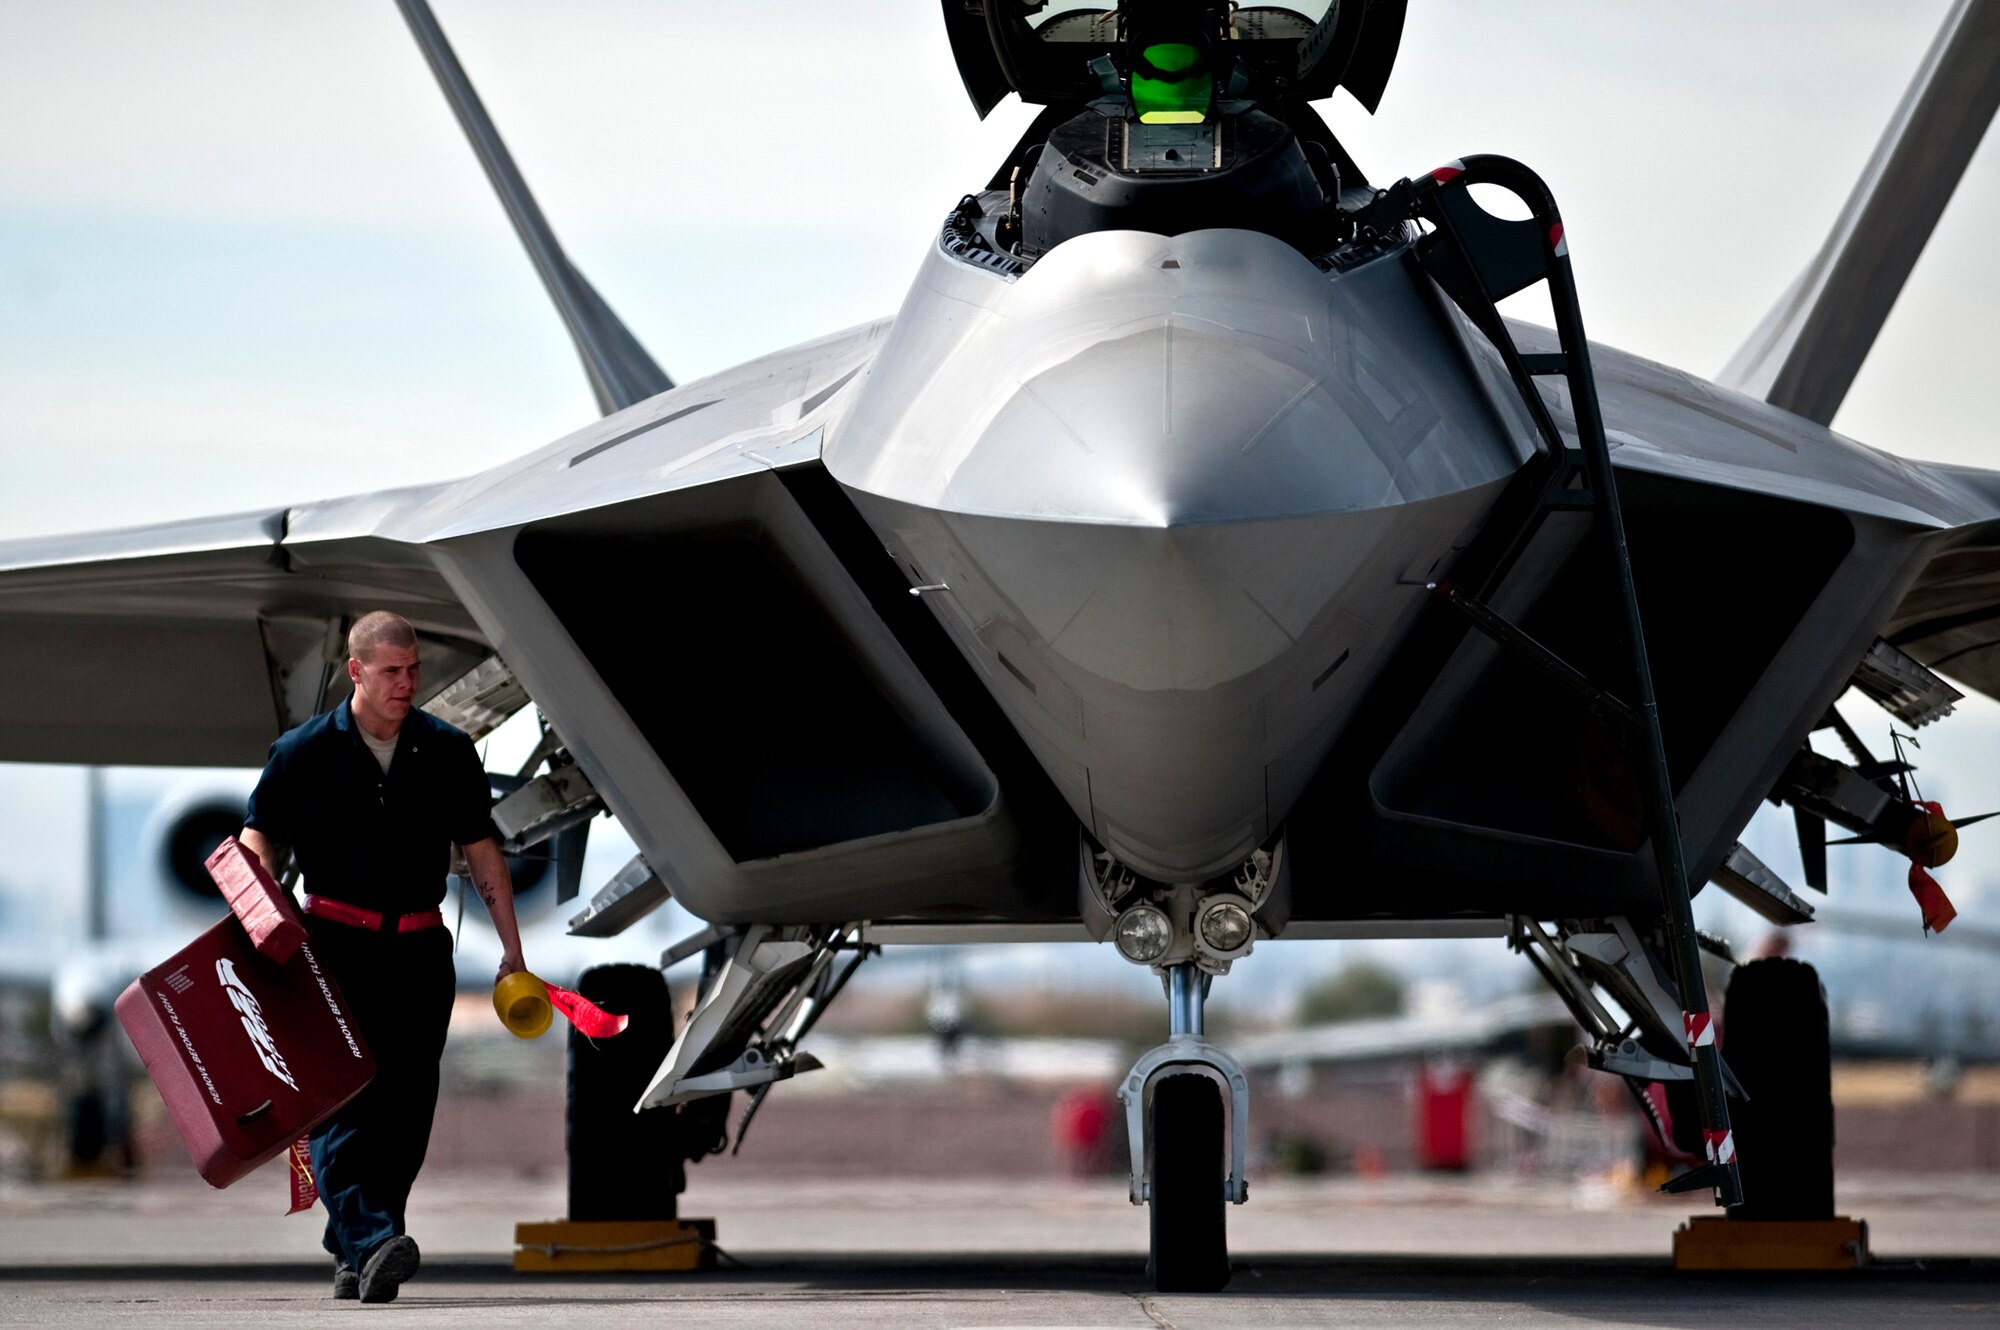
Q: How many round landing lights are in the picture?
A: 2